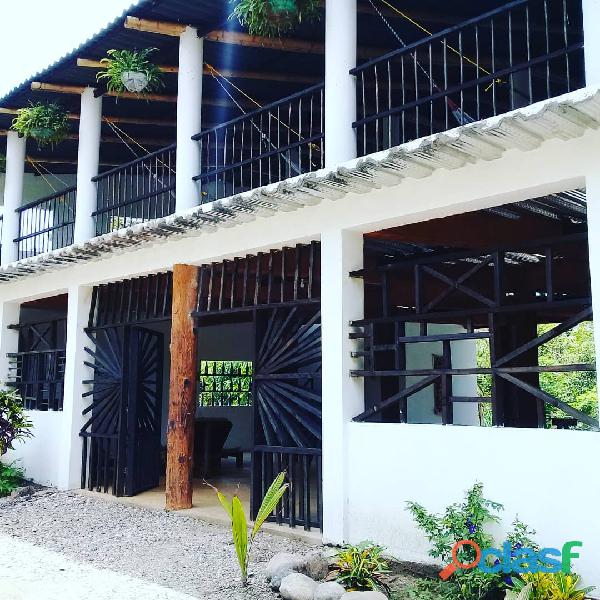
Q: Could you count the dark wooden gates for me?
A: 2